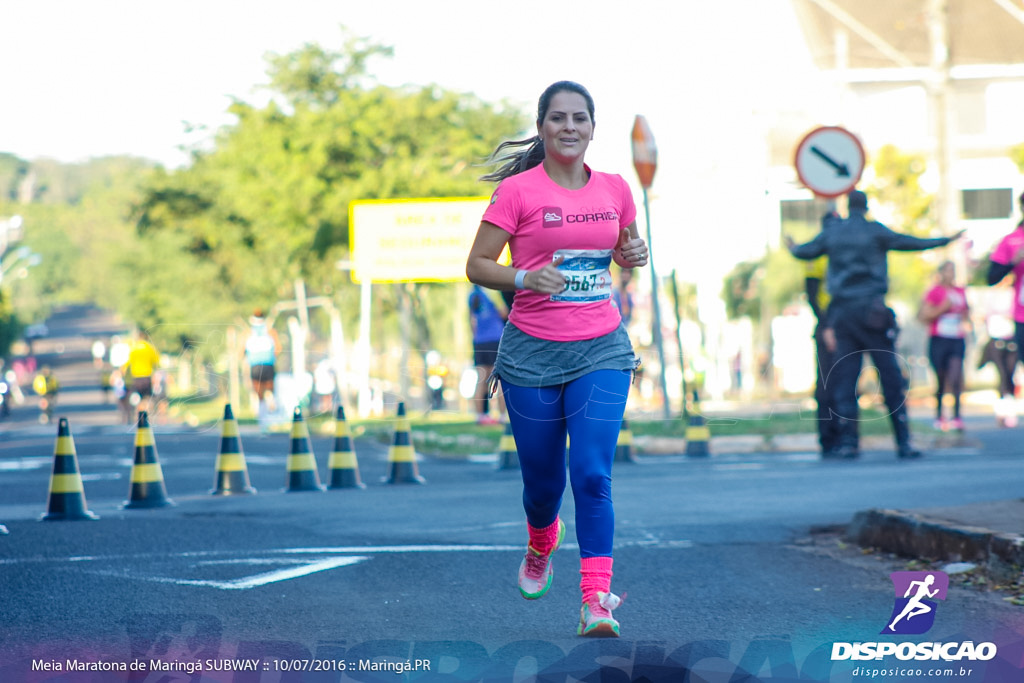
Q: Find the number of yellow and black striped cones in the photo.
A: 9